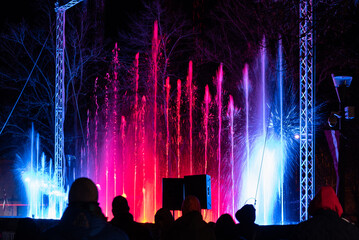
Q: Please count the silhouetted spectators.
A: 7